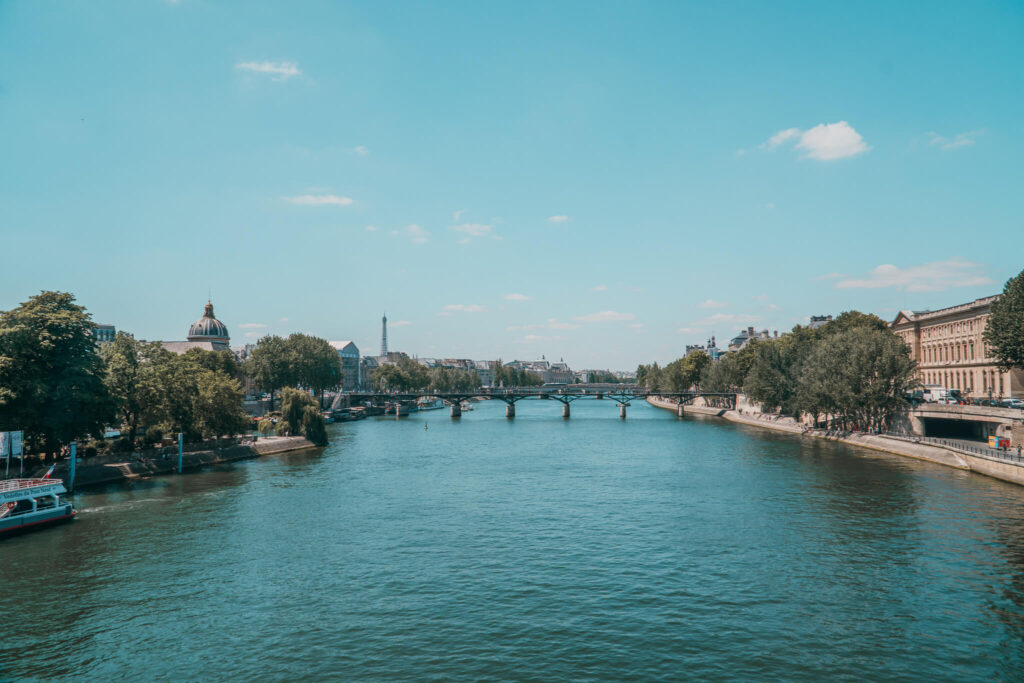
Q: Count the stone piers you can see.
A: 6